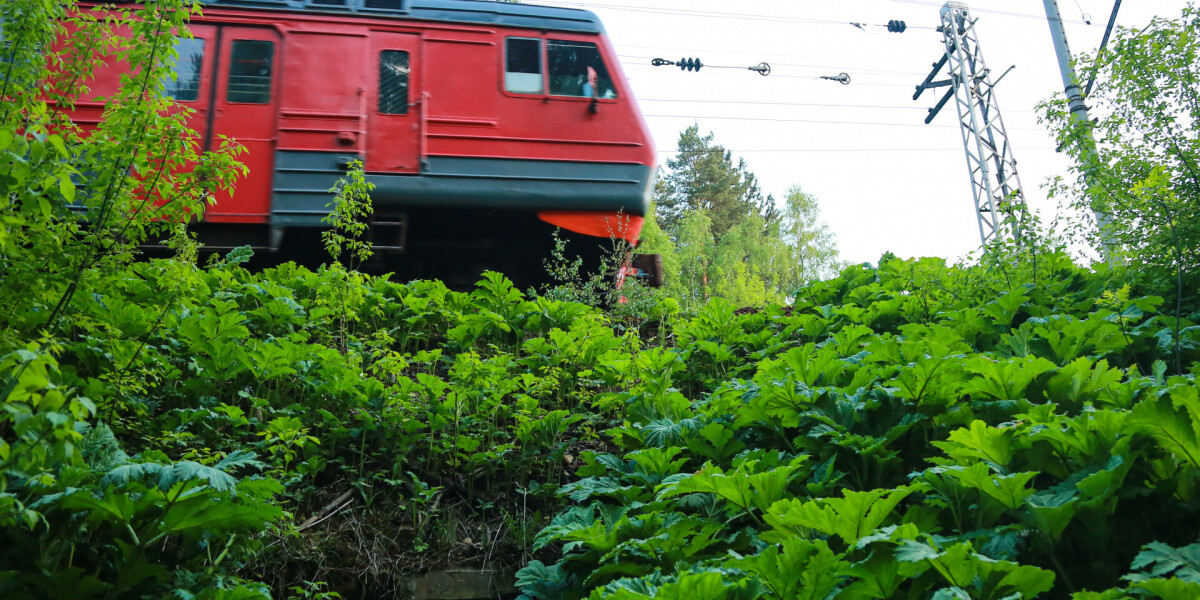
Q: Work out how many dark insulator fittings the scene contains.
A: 2